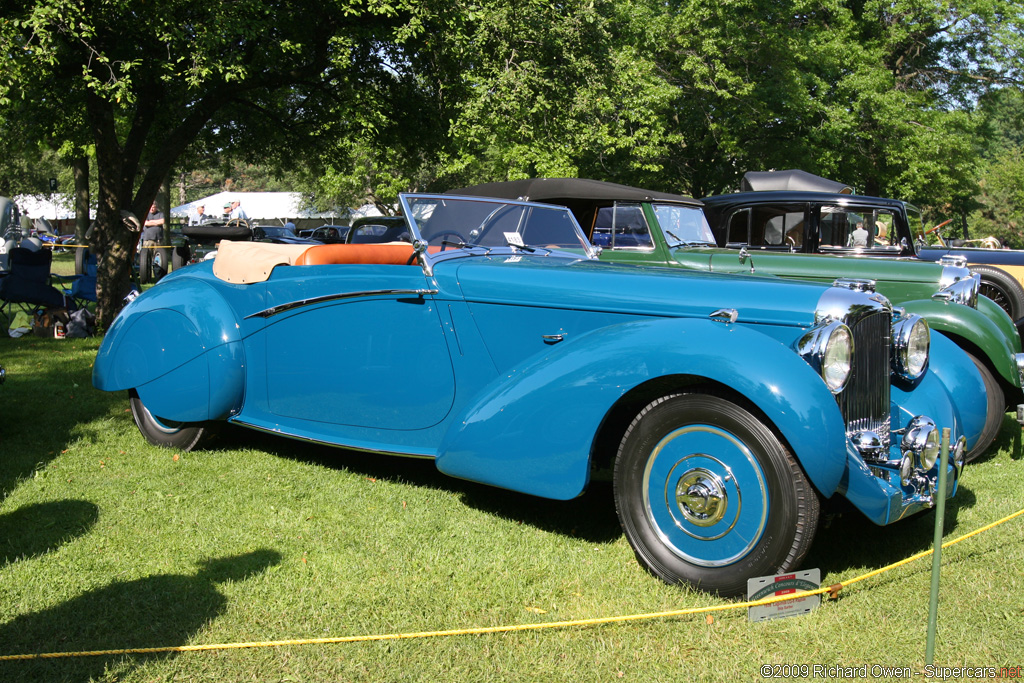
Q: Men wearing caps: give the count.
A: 3